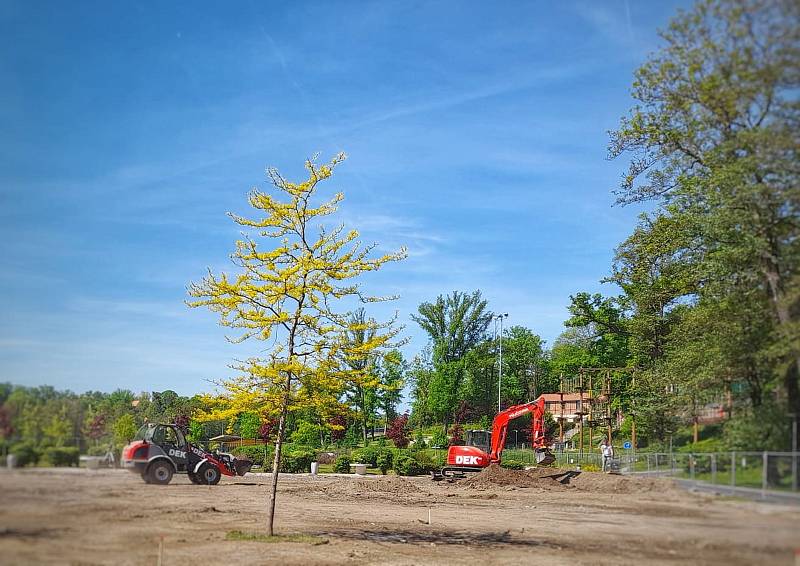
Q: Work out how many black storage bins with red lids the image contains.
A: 0